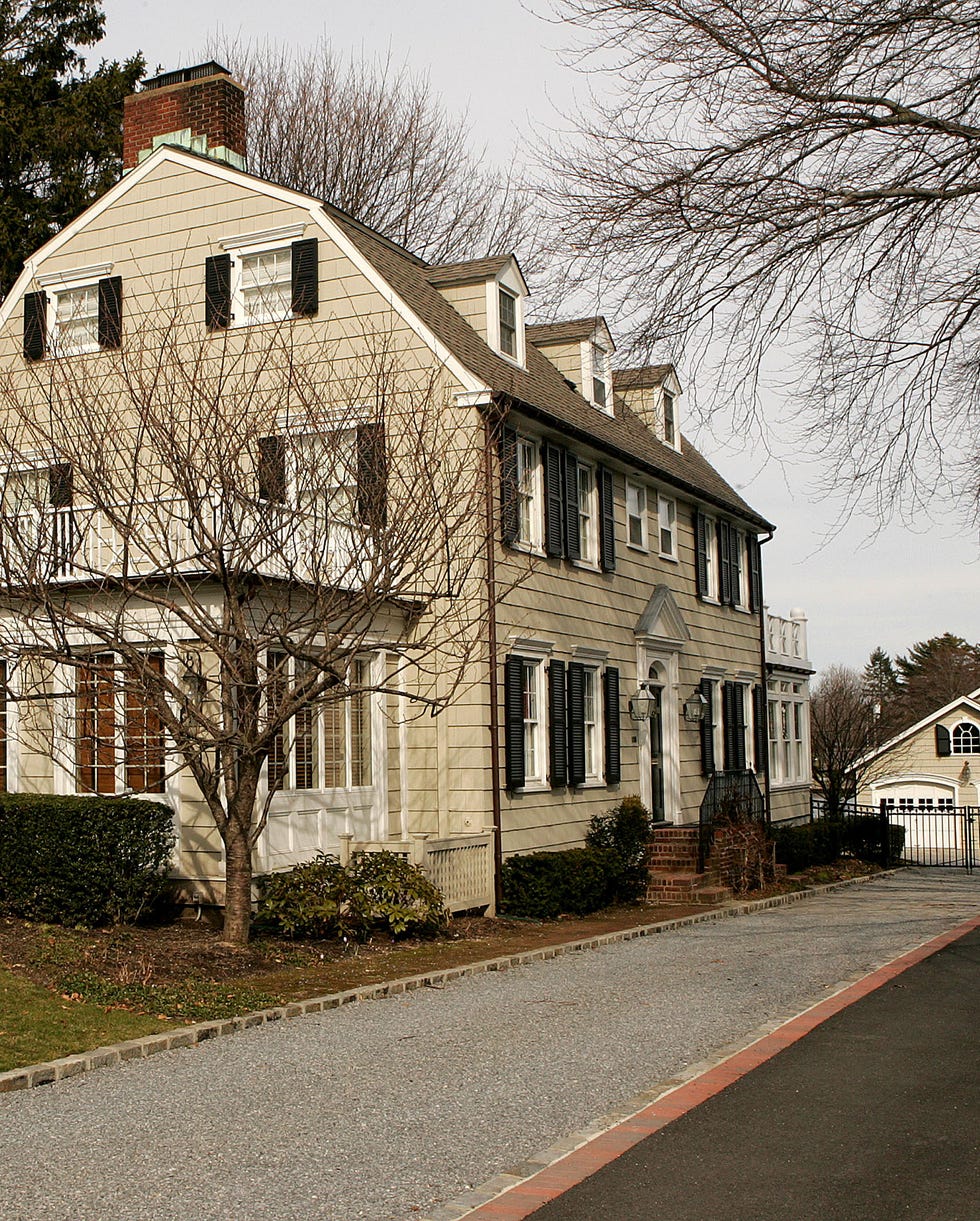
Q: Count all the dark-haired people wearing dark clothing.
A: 0